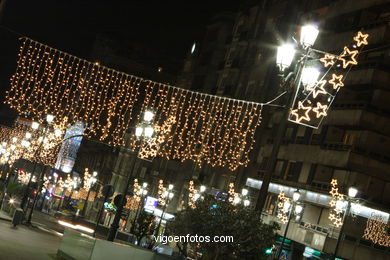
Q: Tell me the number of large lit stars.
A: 7